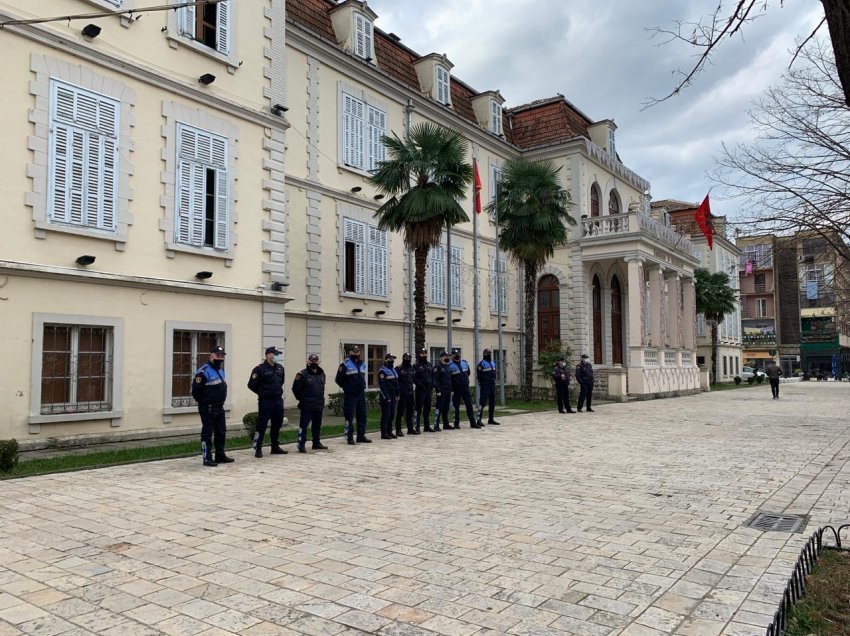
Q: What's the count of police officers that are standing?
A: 12